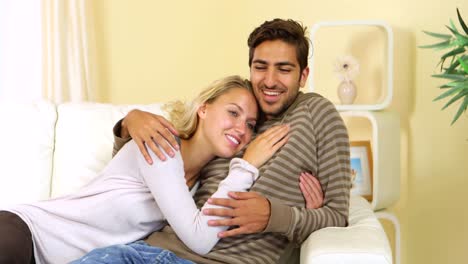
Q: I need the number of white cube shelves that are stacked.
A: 3